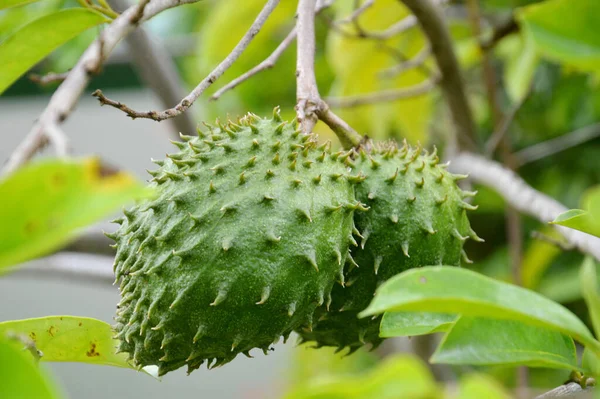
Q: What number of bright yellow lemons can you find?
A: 0